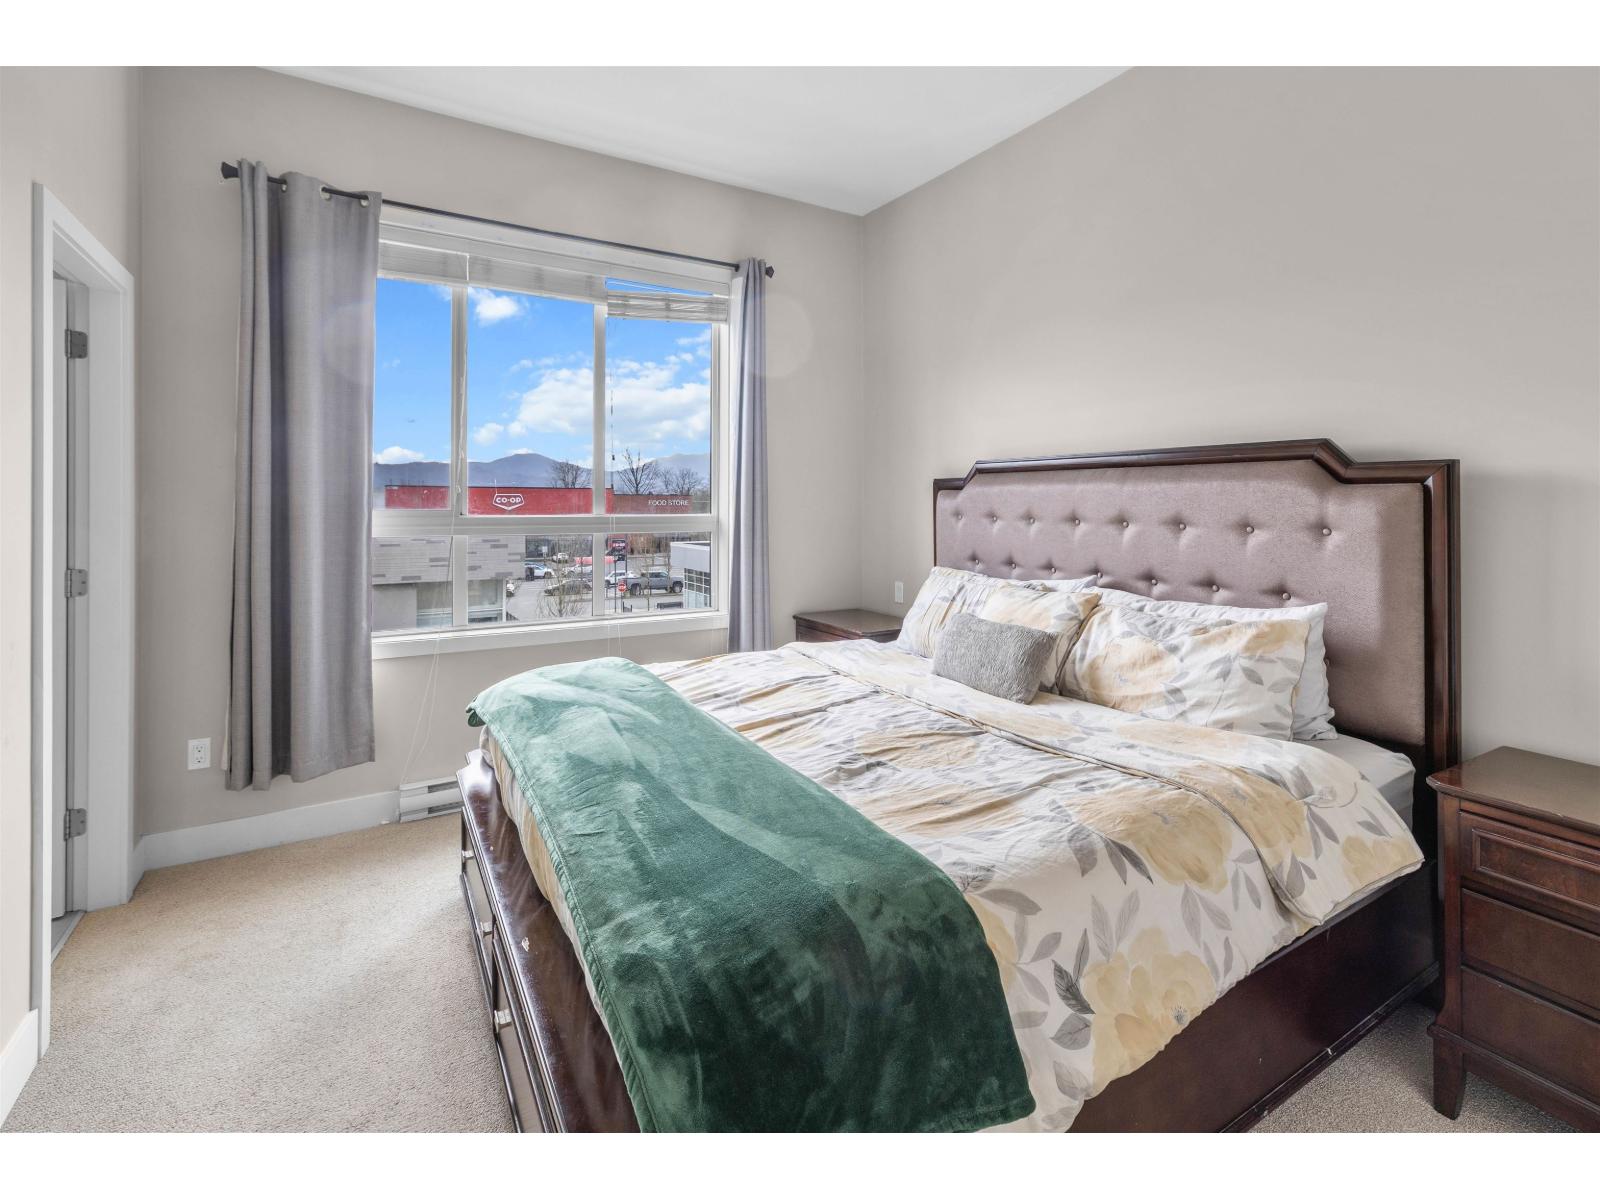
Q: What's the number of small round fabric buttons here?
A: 15